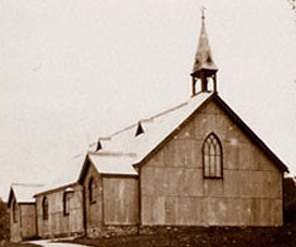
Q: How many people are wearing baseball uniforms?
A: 0